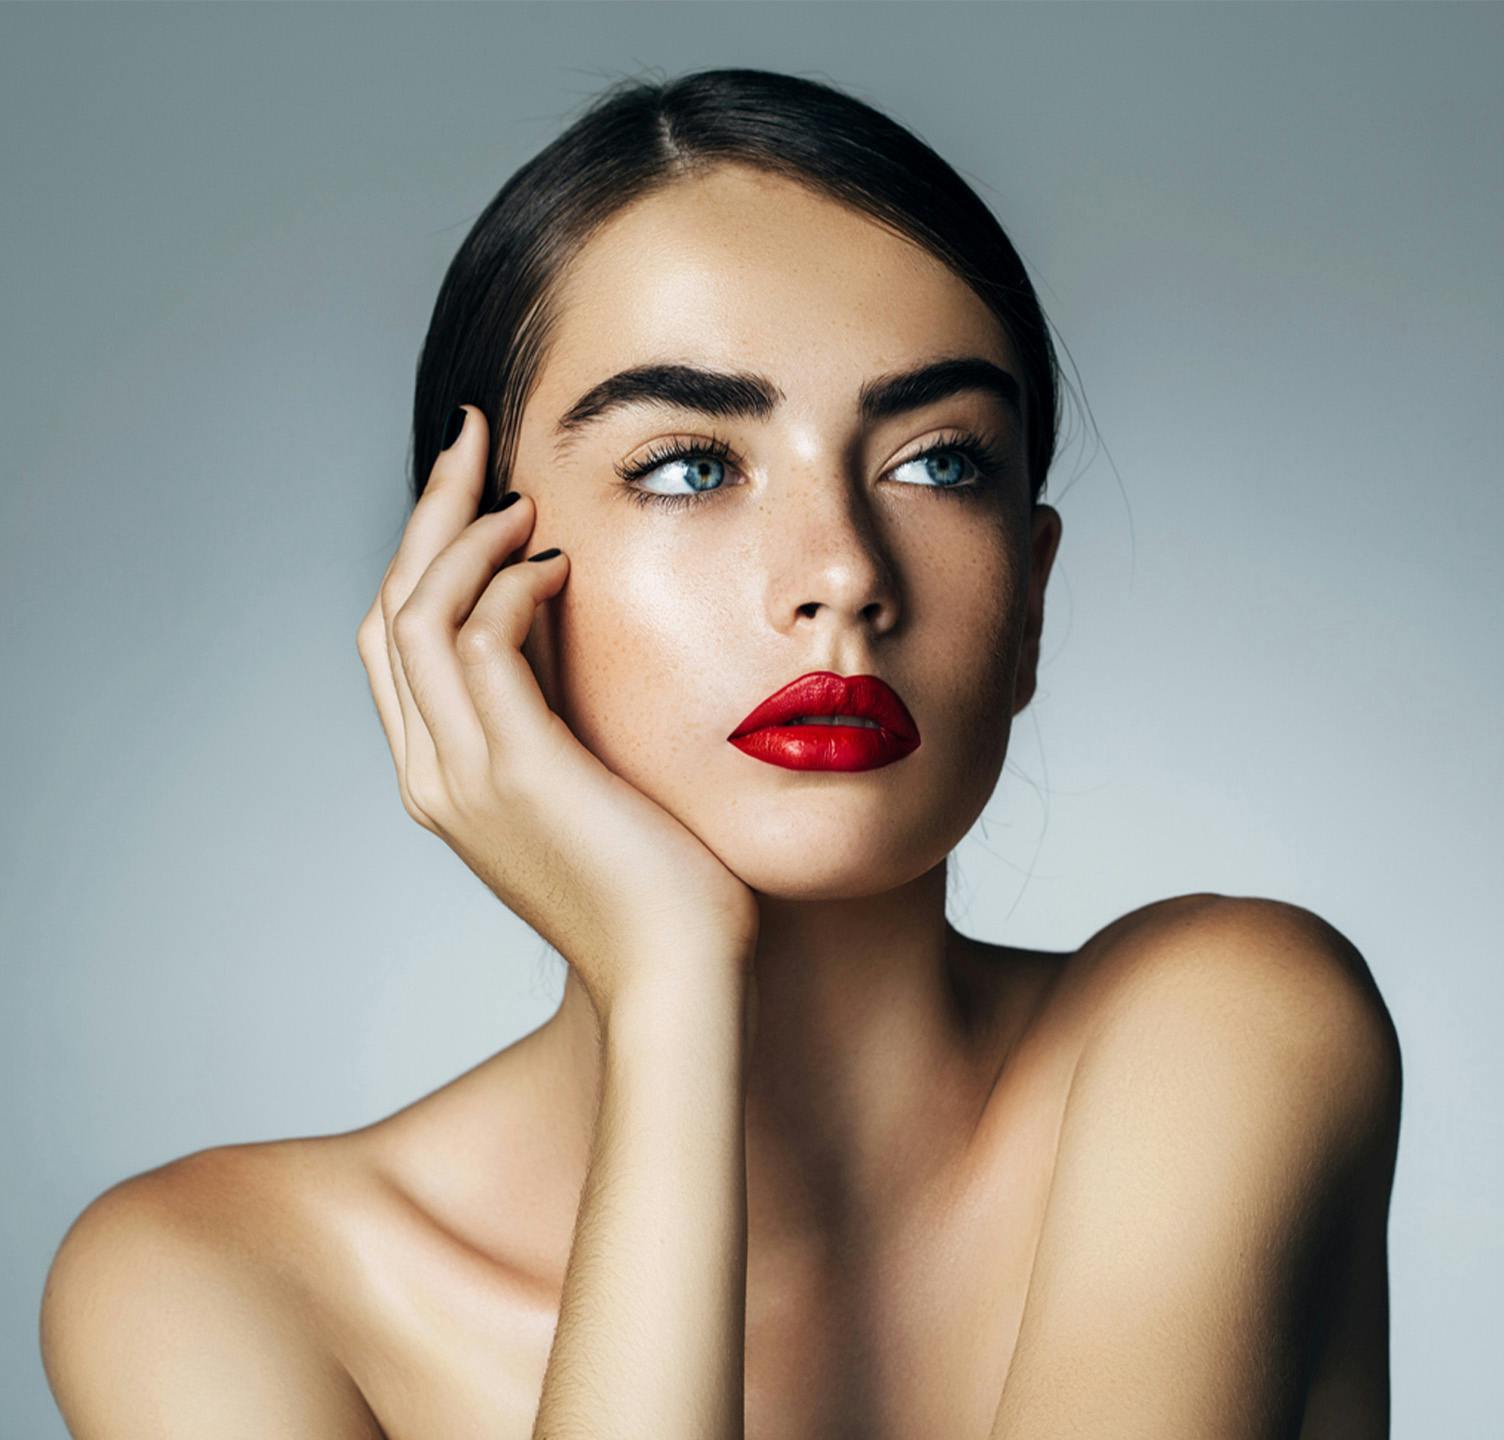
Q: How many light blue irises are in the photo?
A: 2